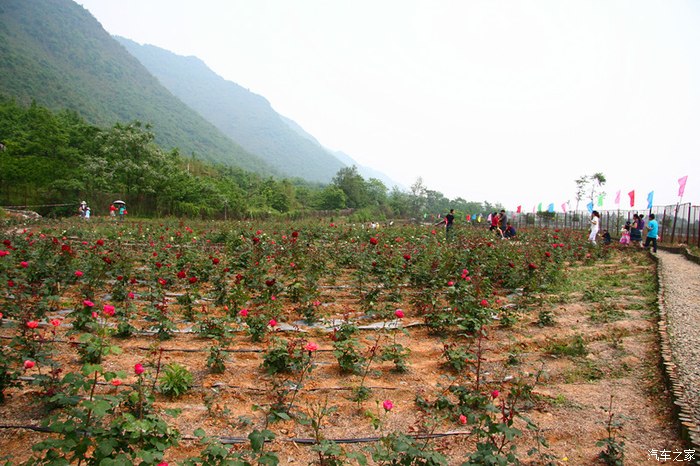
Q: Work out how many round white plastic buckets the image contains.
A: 0